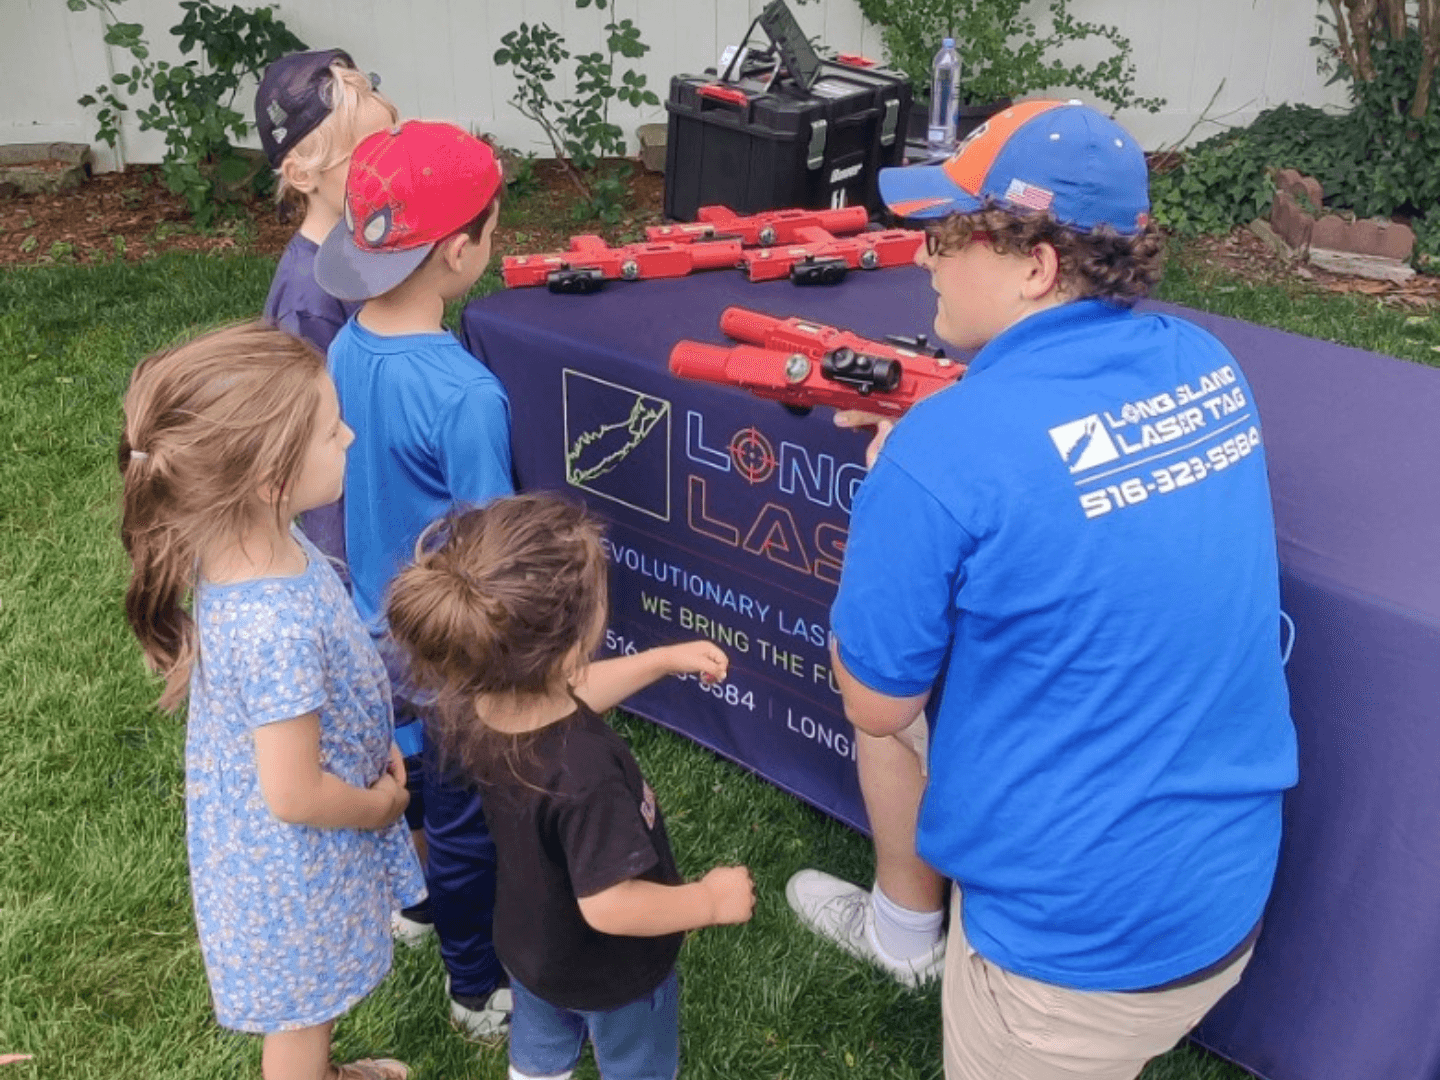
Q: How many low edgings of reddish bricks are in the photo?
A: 1